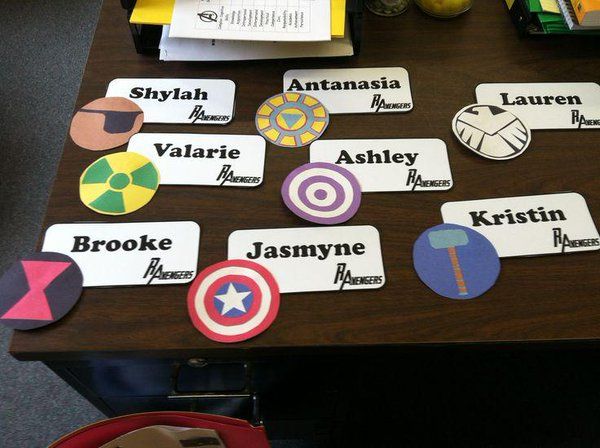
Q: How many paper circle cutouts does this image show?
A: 8